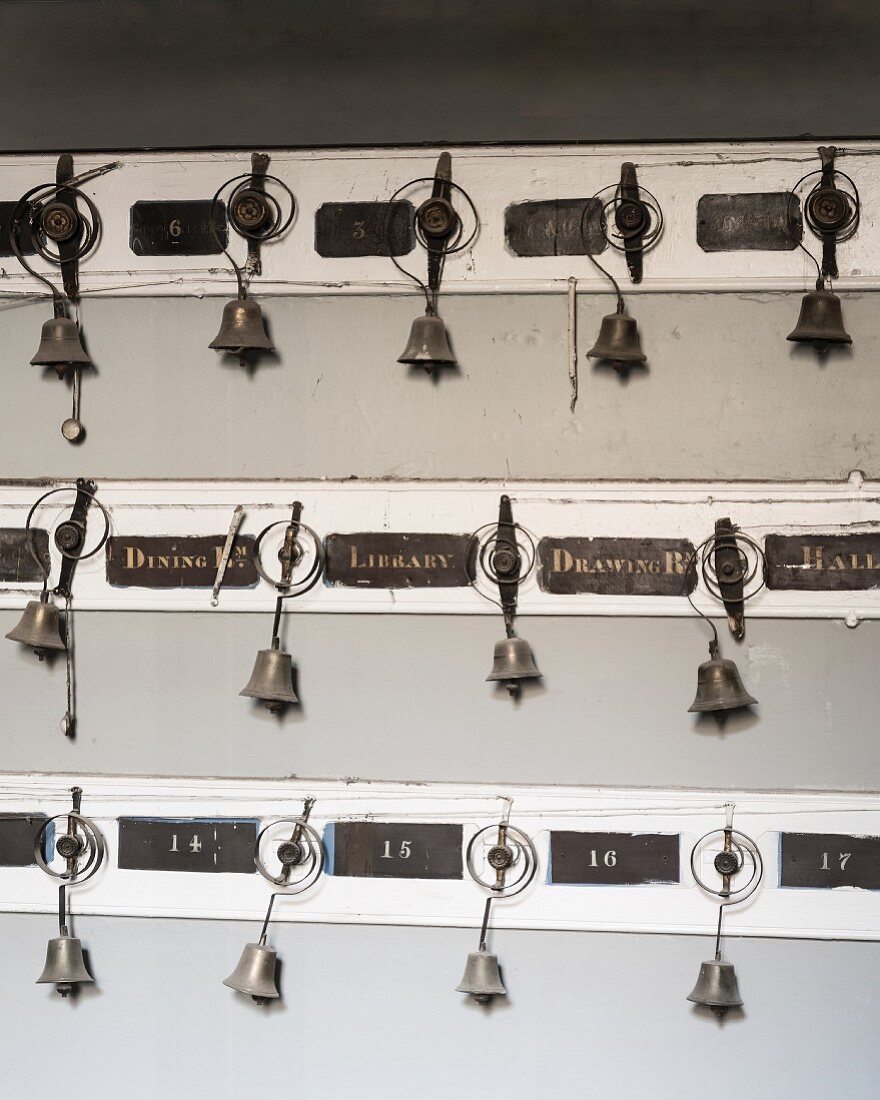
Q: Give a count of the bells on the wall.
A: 13